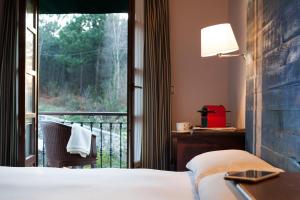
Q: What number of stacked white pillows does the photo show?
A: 2